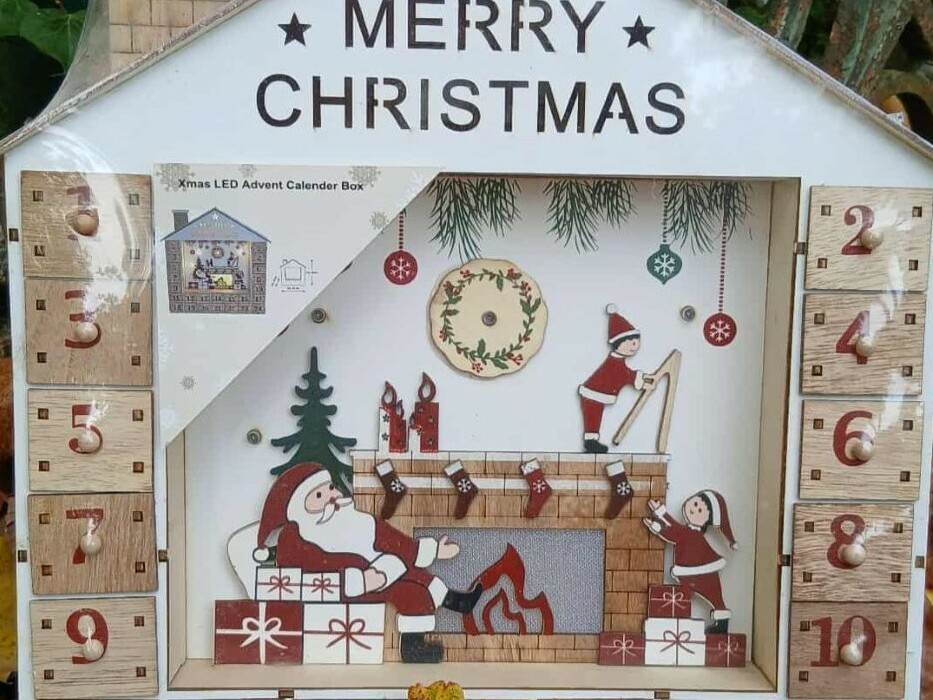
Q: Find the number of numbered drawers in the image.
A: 10